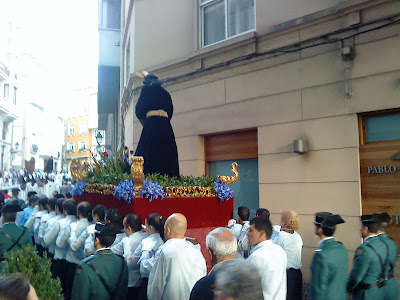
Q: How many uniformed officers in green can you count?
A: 5